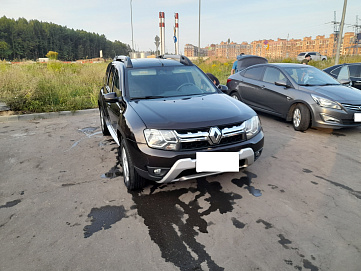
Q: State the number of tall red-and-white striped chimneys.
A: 2